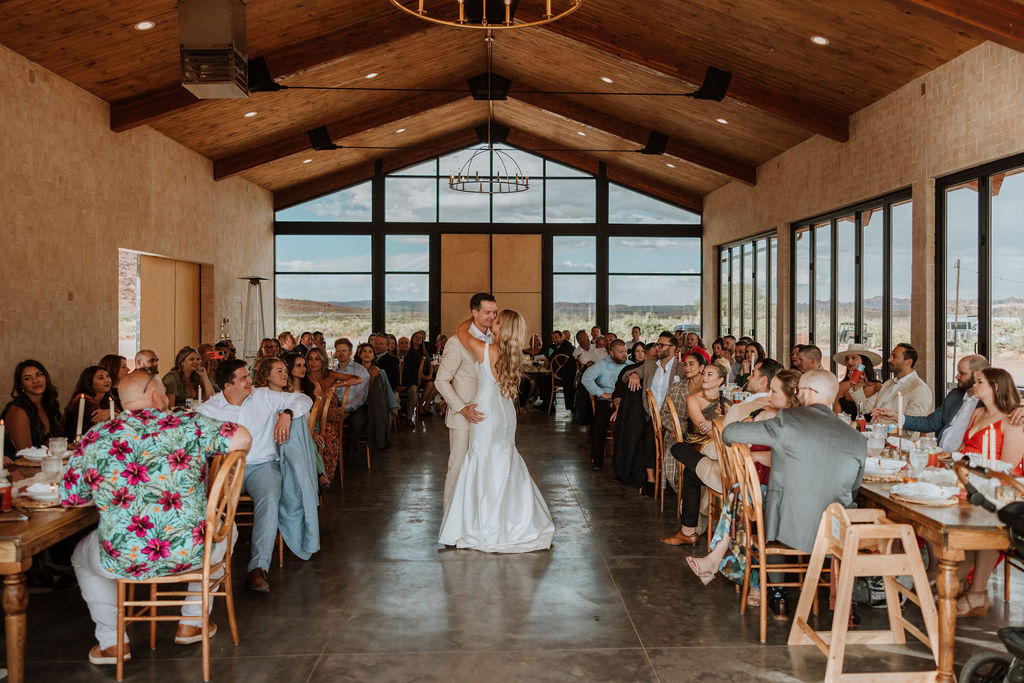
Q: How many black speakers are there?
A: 4